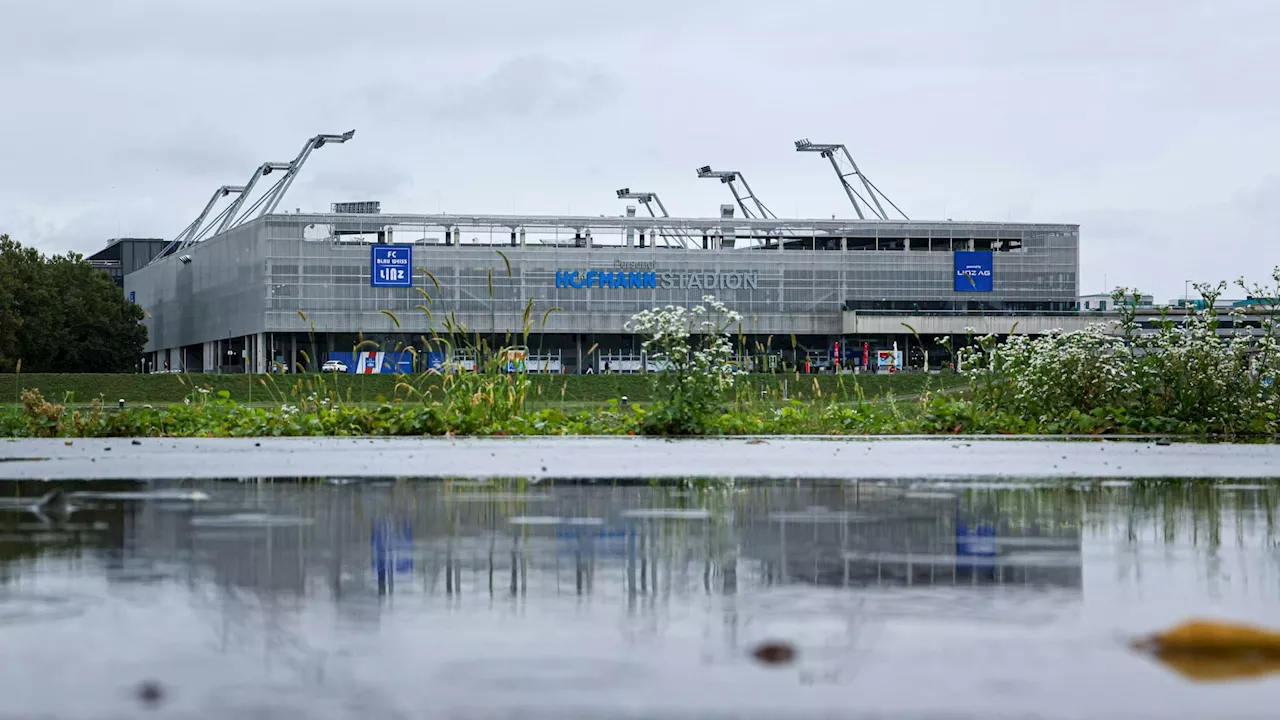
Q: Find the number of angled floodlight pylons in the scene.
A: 6